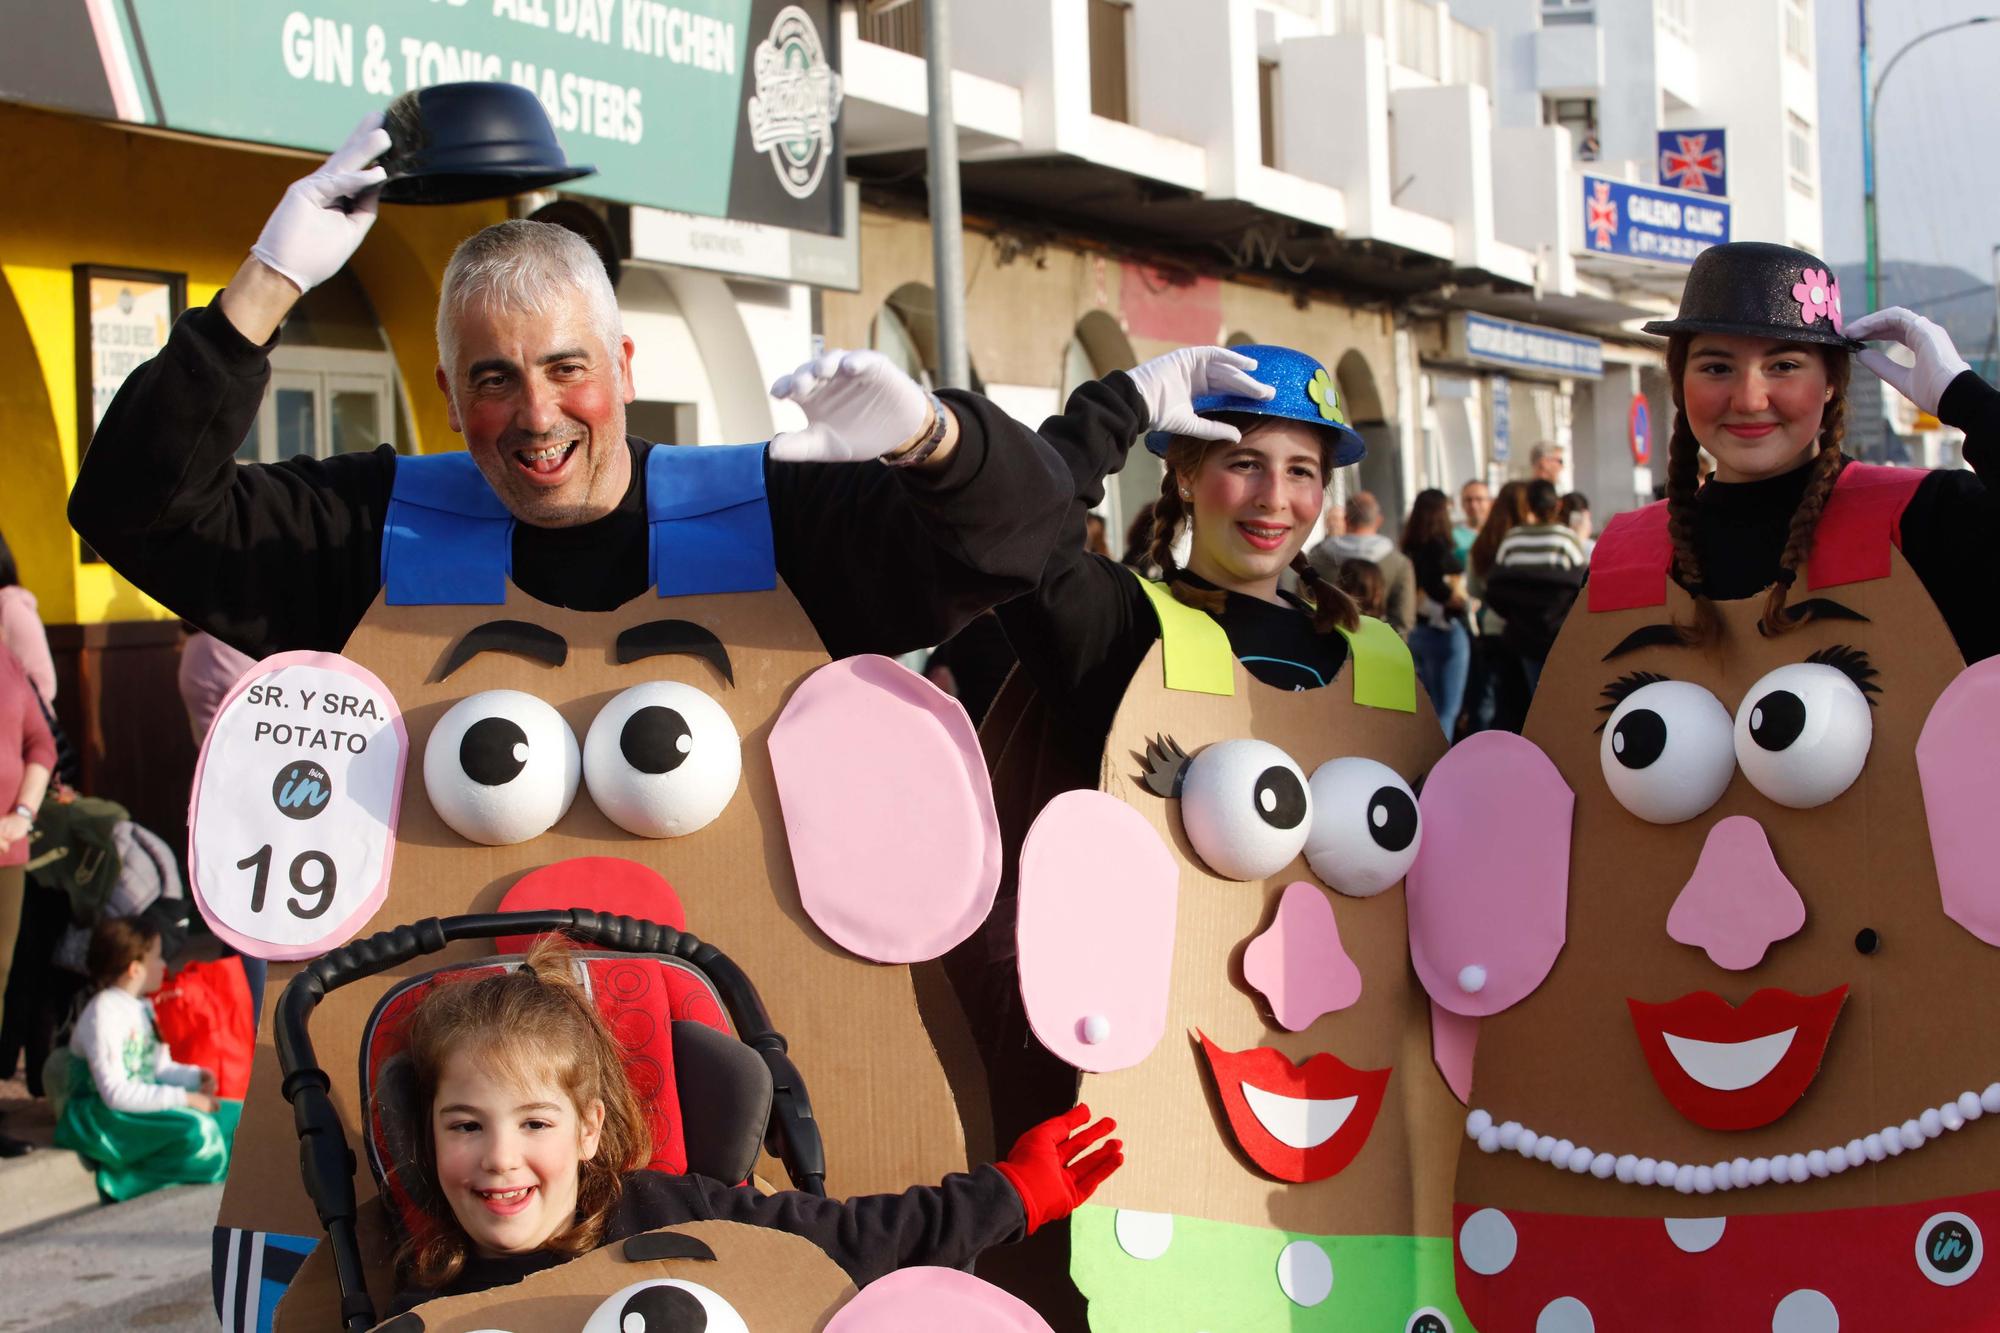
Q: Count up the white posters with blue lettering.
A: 0